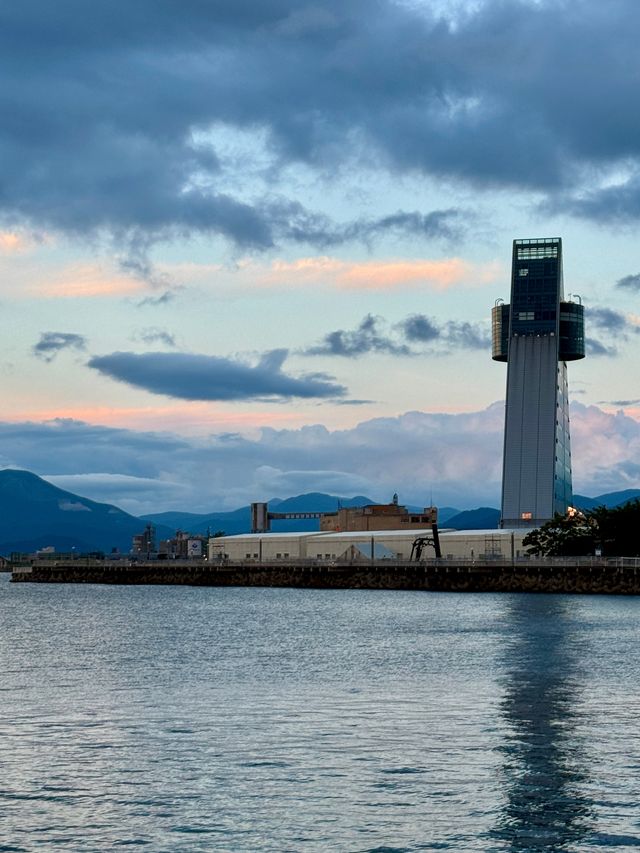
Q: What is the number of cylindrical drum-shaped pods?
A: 2